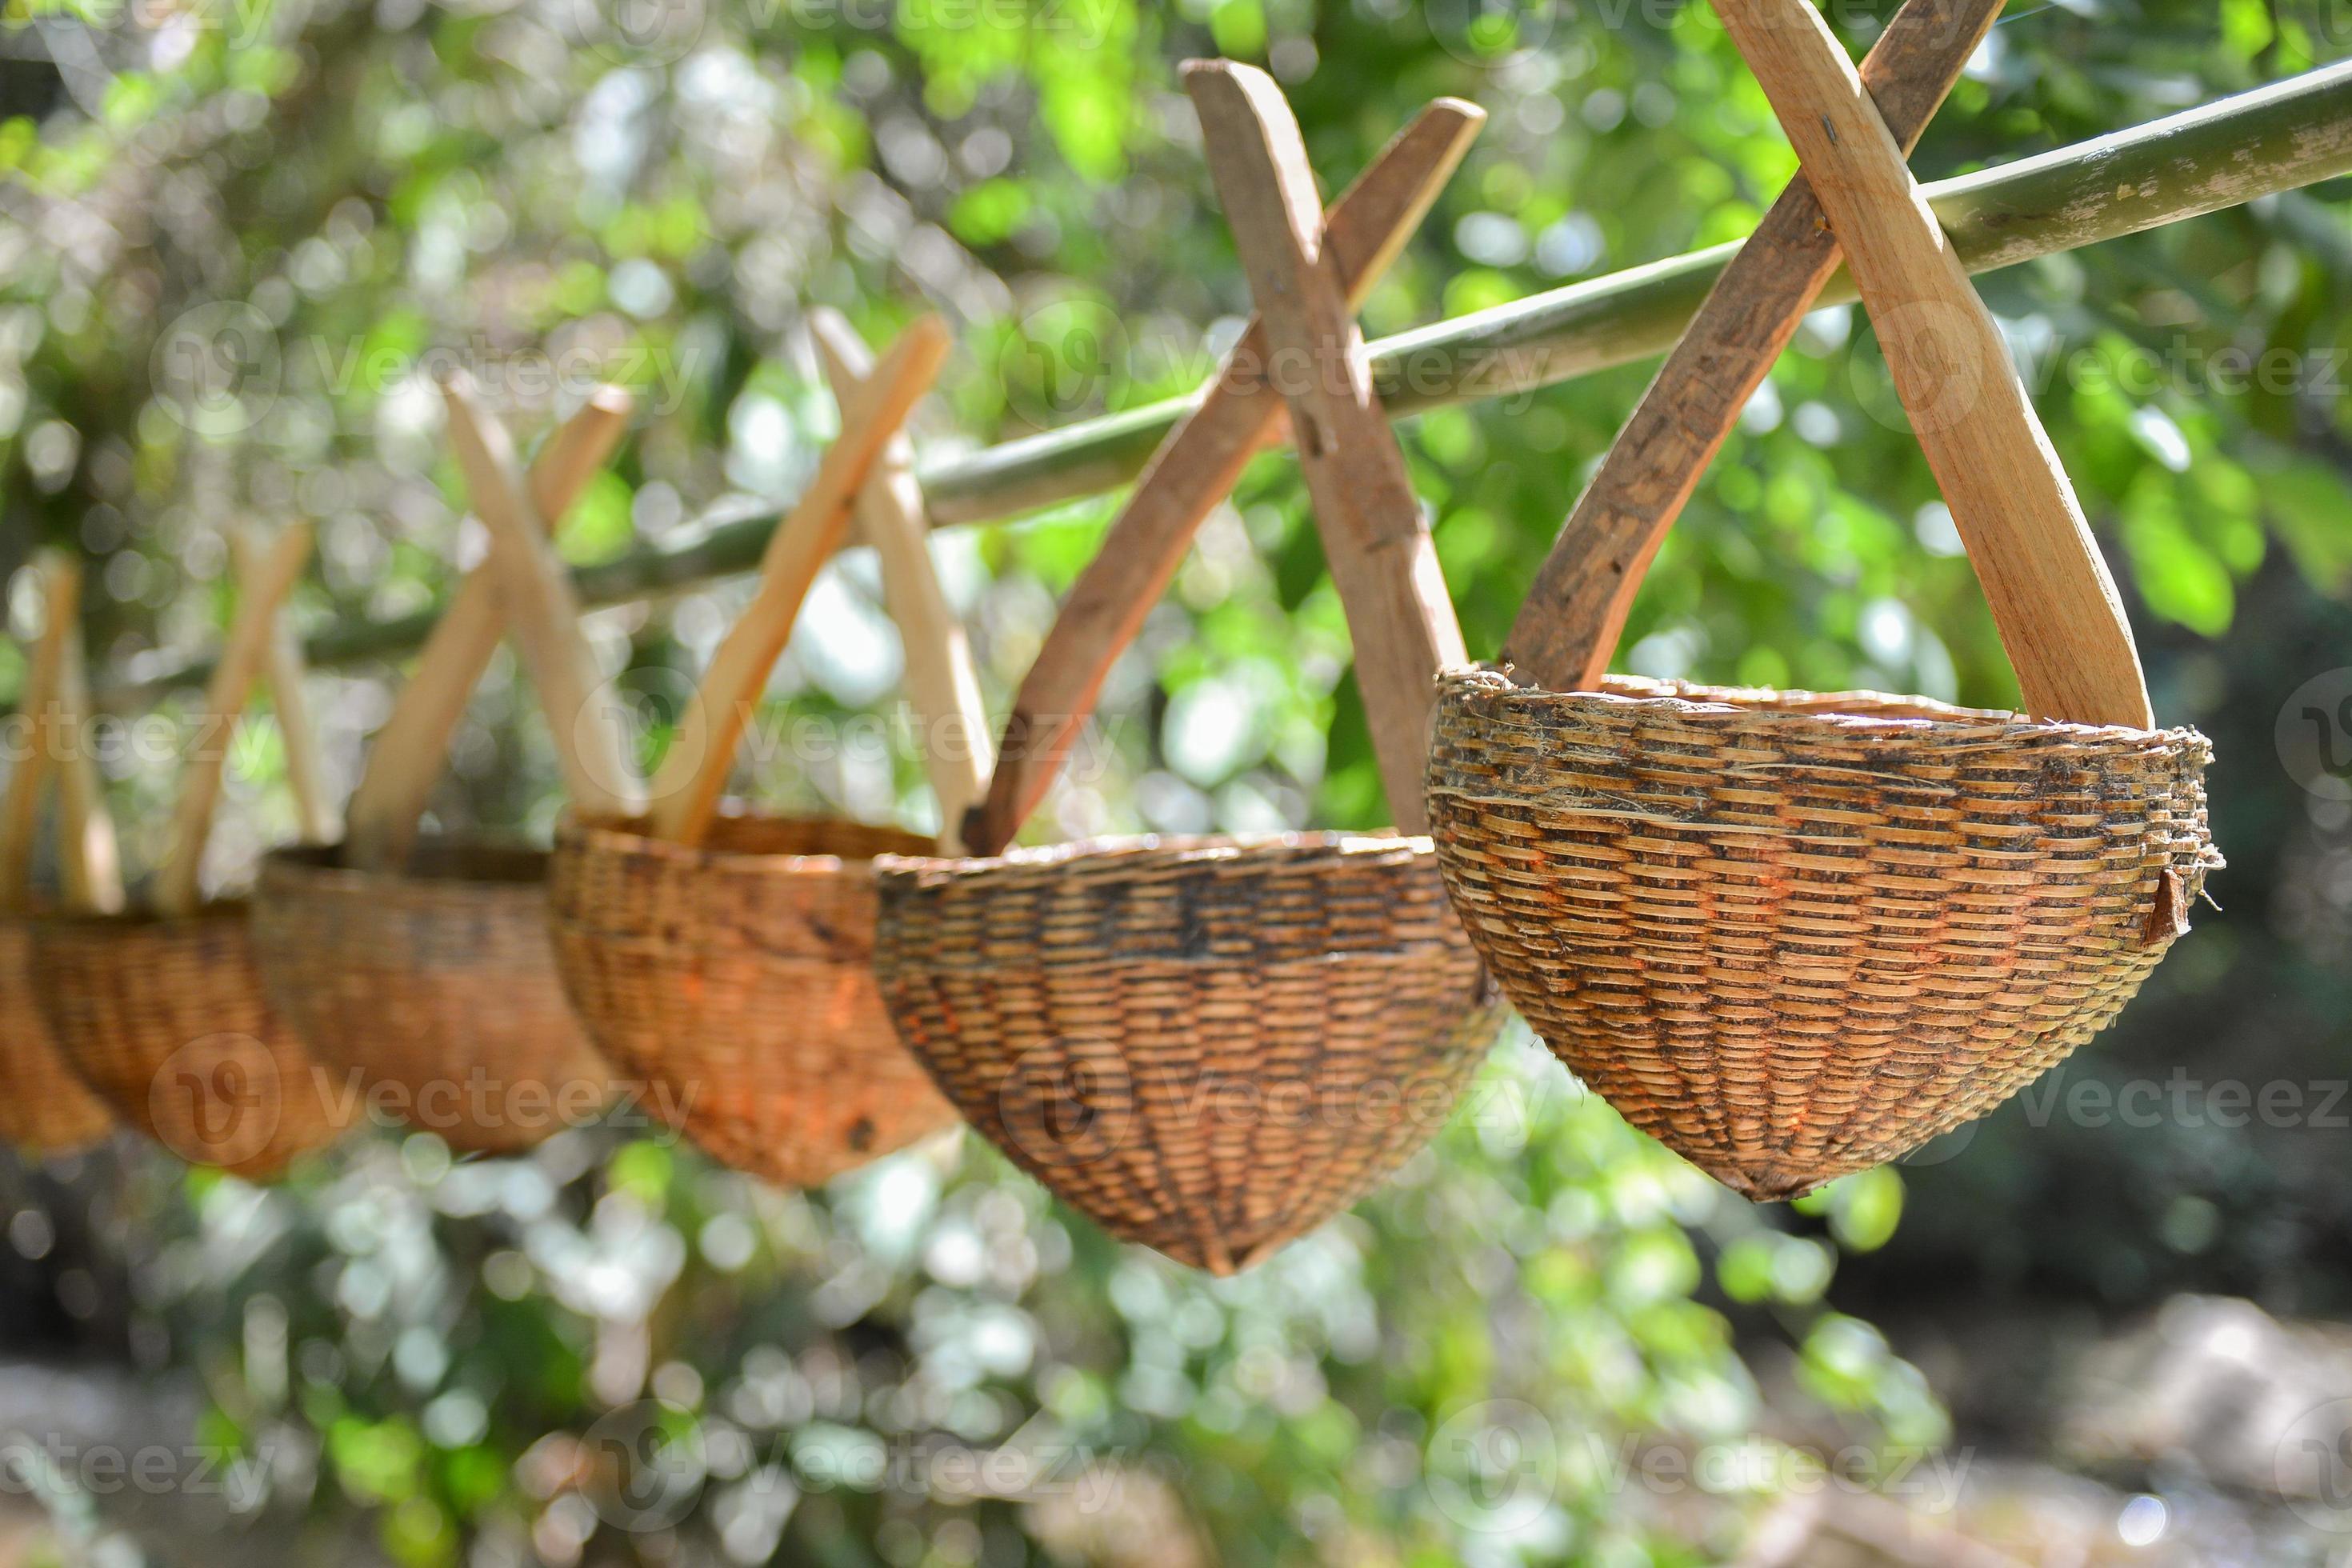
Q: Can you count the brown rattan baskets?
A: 6